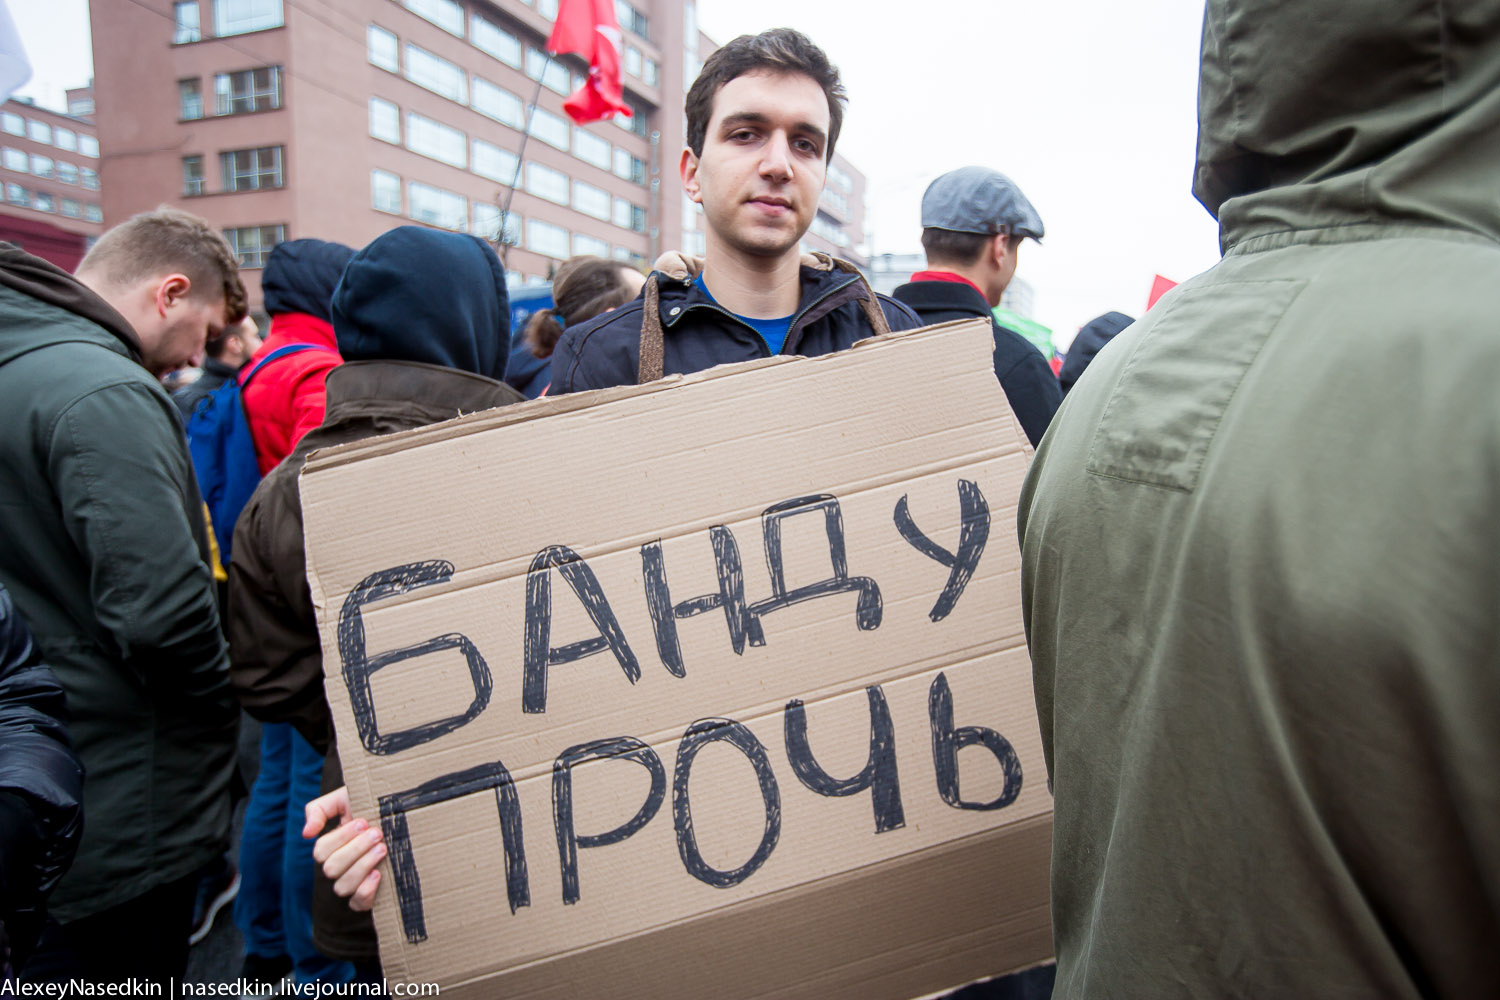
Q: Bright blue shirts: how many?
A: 1